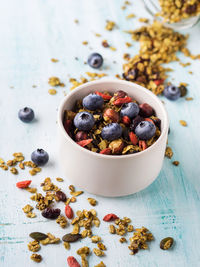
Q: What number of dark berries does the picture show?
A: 9